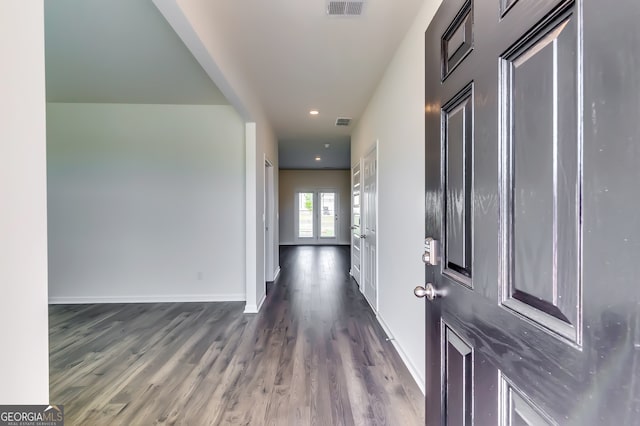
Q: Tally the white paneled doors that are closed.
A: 2